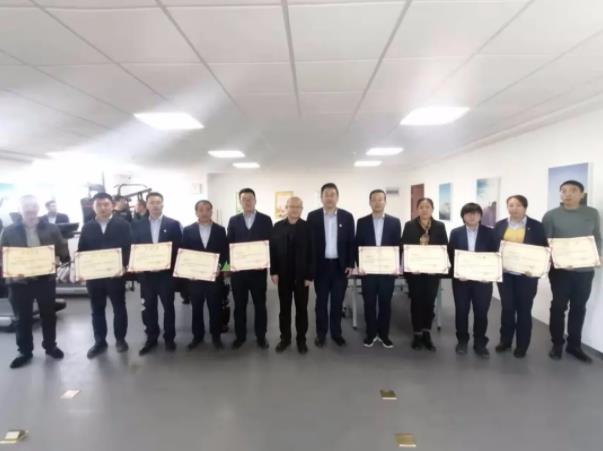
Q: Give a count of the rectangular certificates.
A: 10